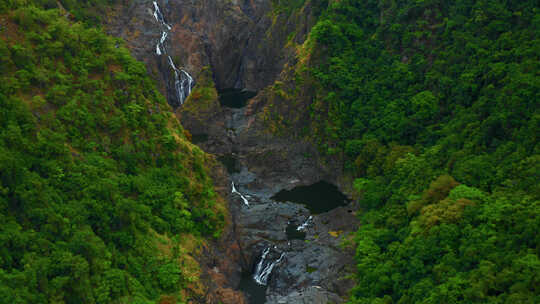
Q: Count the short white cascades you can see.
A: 3